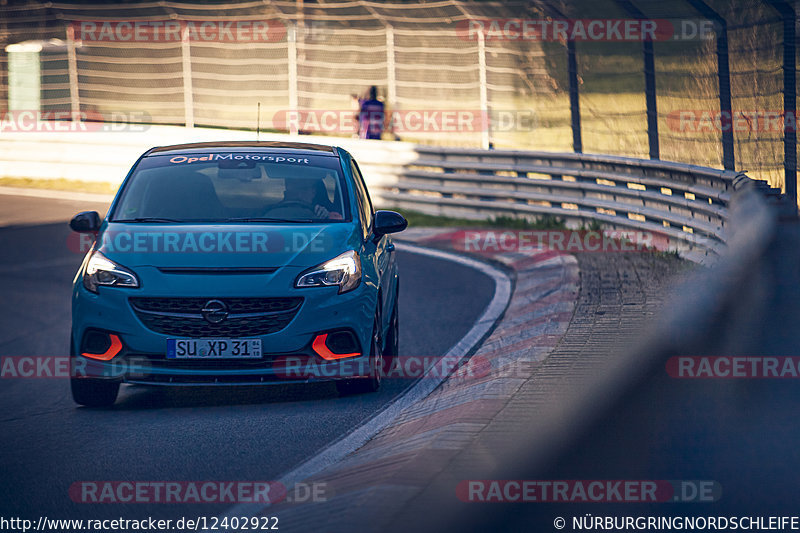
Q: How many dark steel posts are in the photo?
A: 4